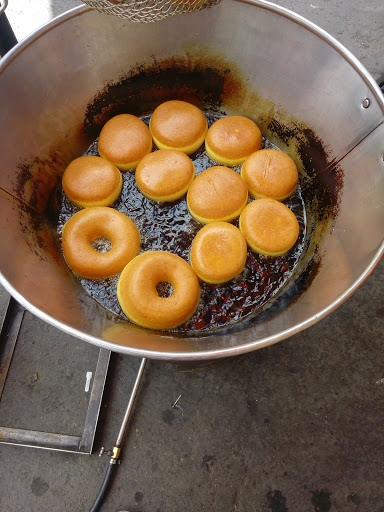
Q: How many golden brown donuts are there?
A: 11